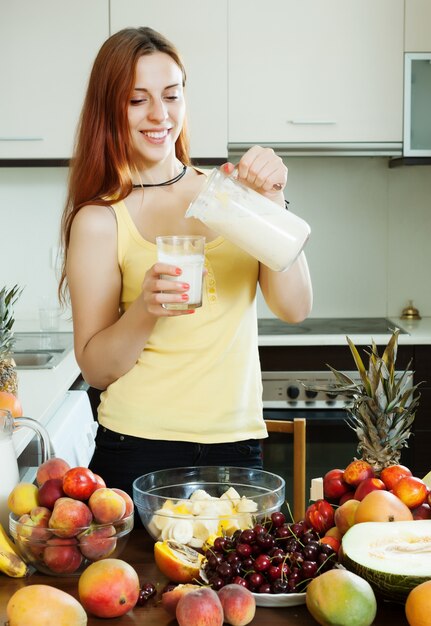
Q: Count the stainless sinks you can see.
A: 1